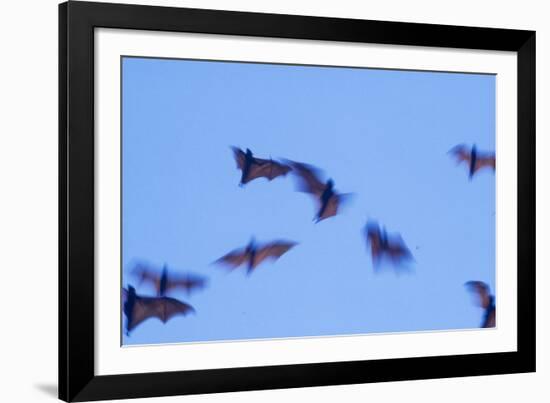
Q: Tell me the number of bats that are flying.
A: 8